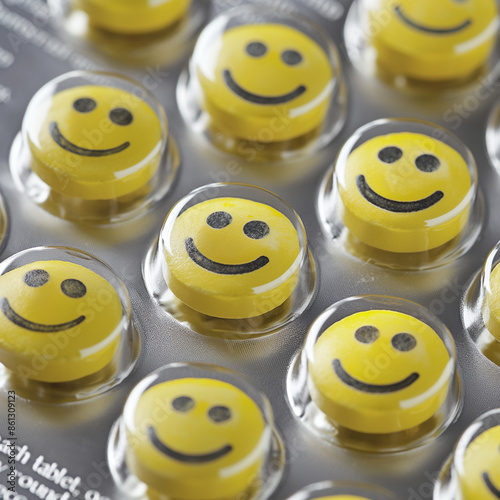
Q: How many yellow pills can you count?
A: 12